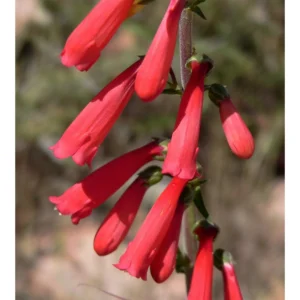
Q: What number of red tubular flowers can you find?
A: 11